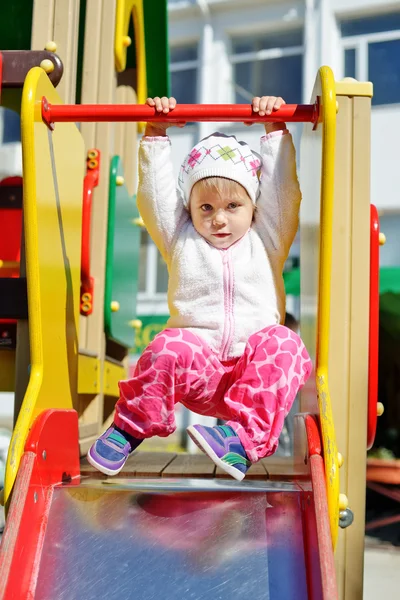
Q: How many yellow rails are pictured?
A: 2